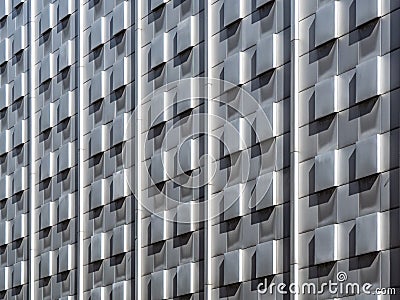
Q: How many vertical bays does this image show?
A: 6